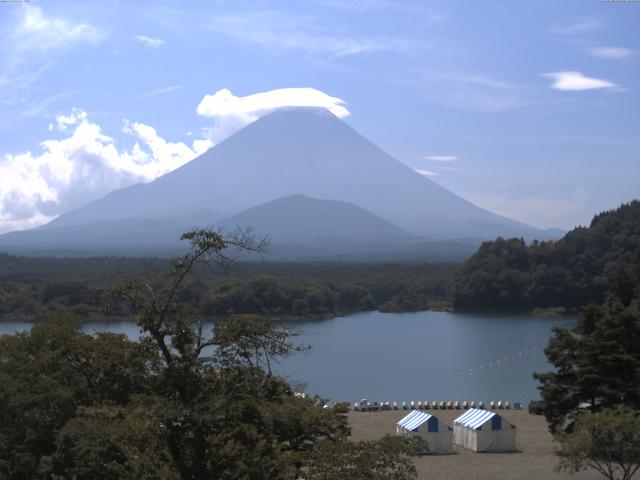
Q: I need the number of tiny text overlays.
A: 2